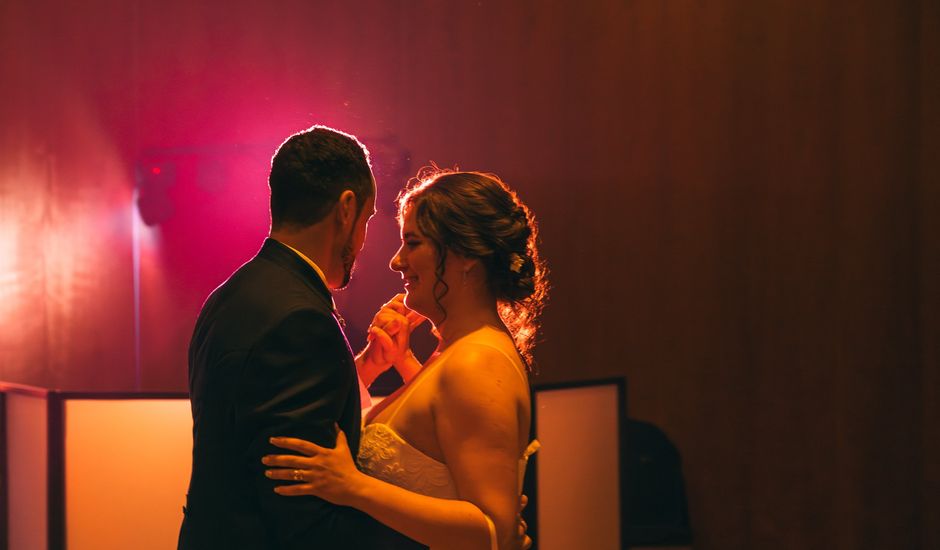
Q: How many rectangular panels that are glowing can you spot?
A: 3